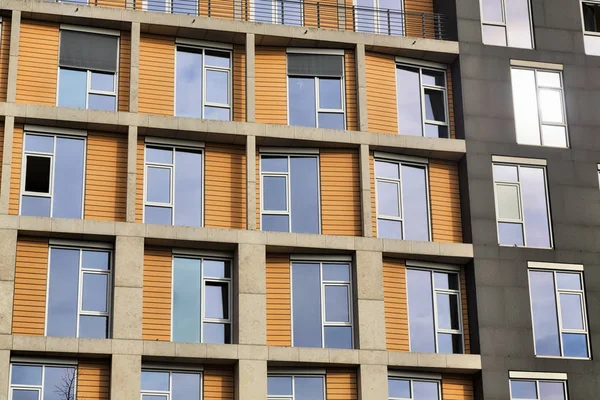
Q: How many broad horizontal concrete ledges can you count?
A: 4